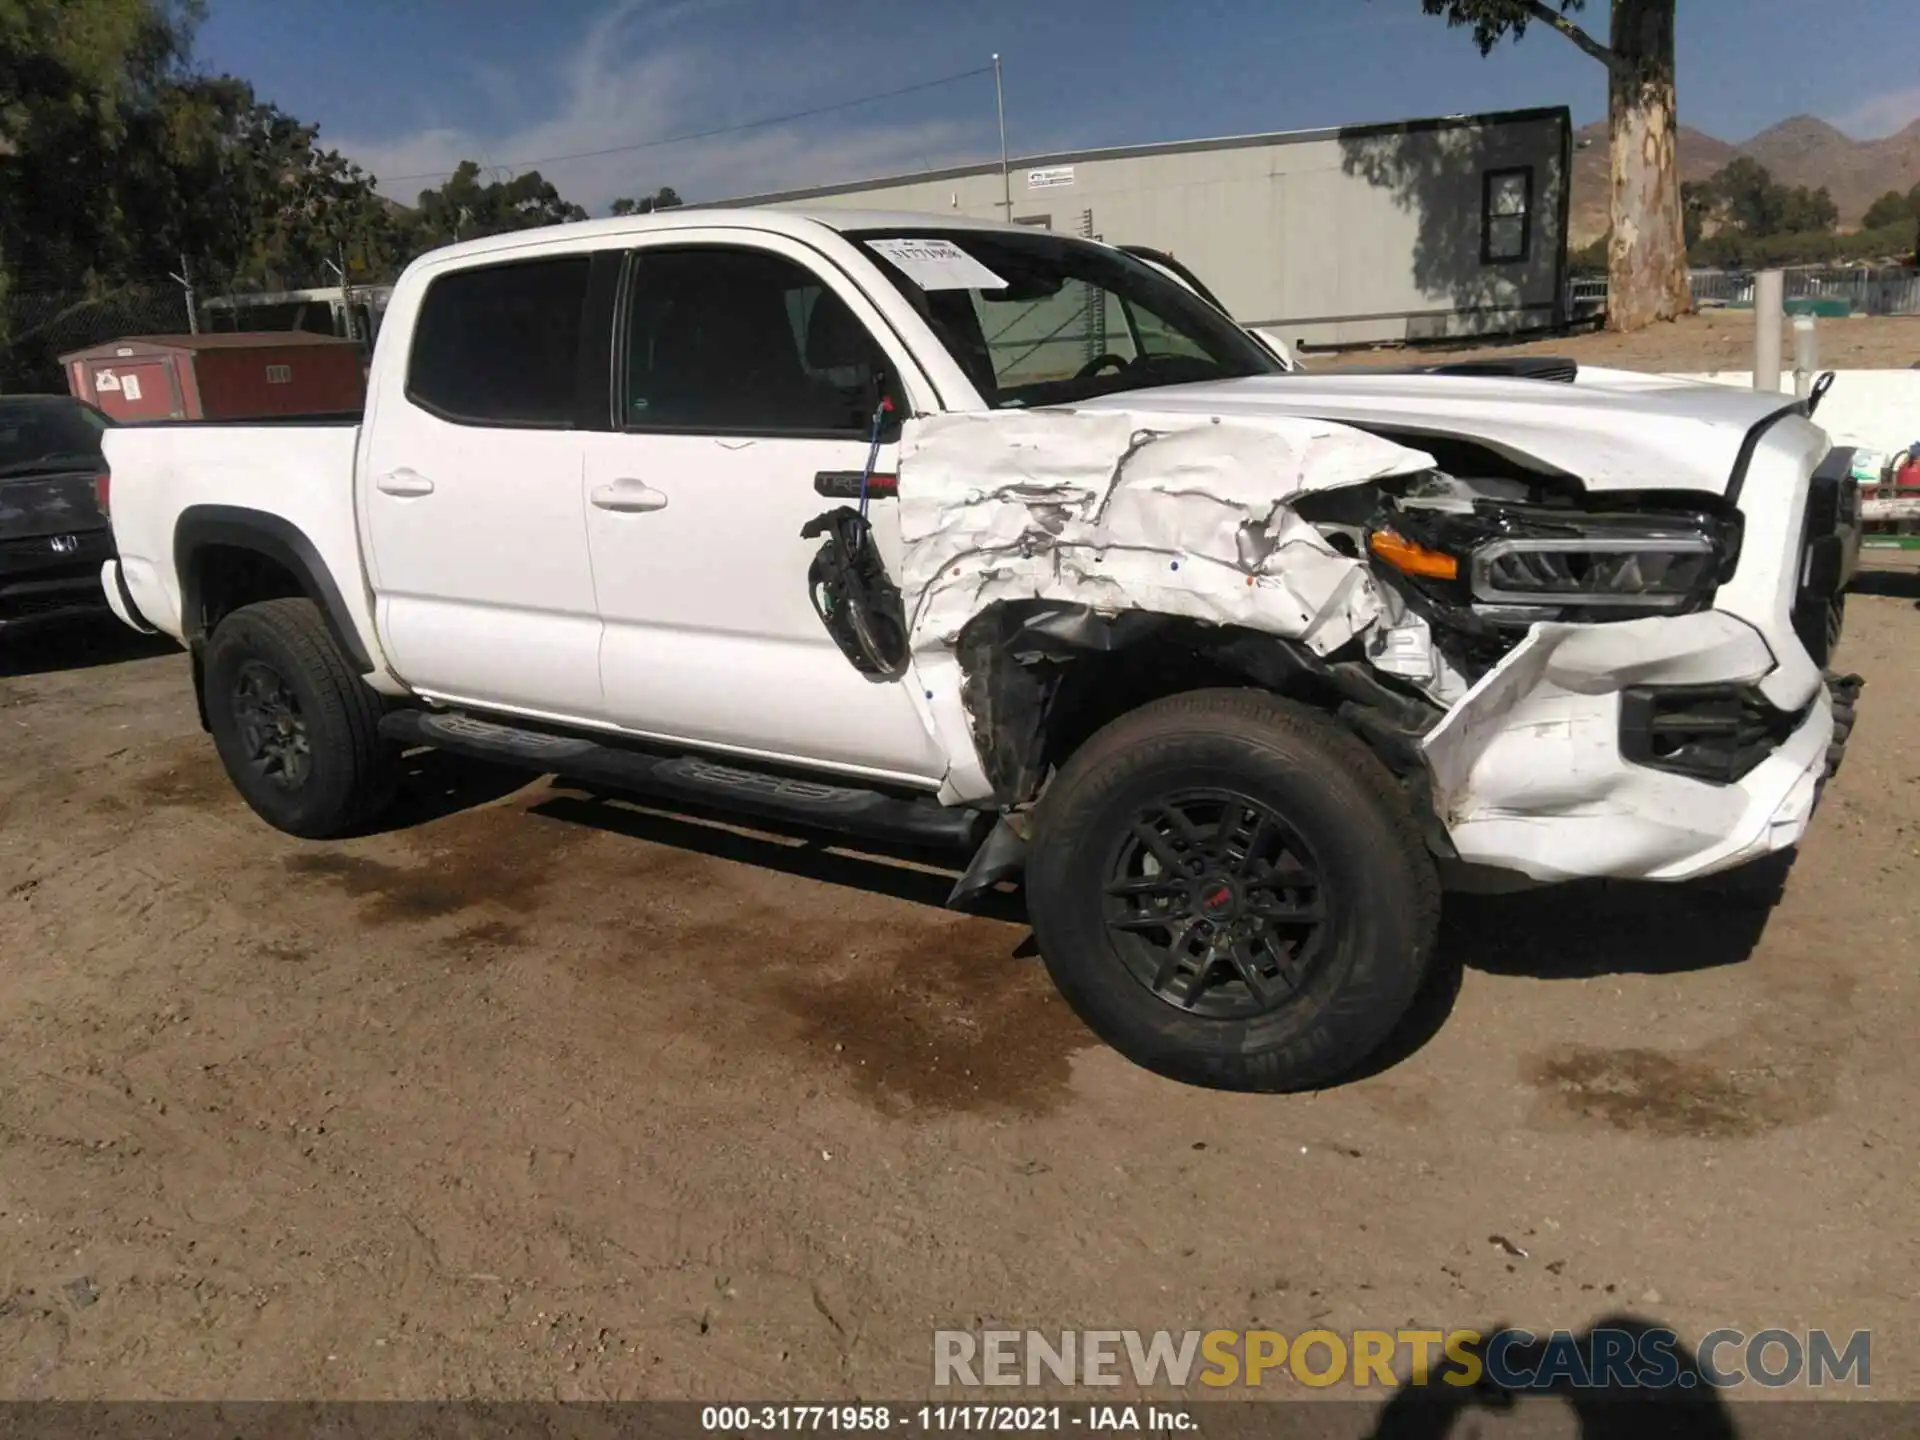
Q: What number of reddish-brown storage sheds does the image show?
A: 1